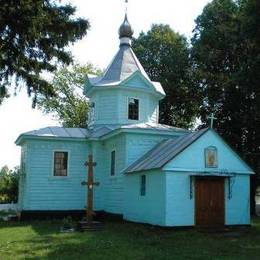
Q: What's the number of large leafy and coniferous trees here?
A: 4